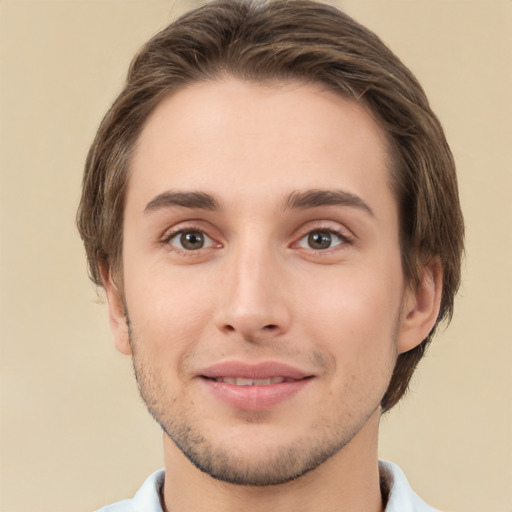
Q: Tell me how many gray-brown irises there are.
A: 2